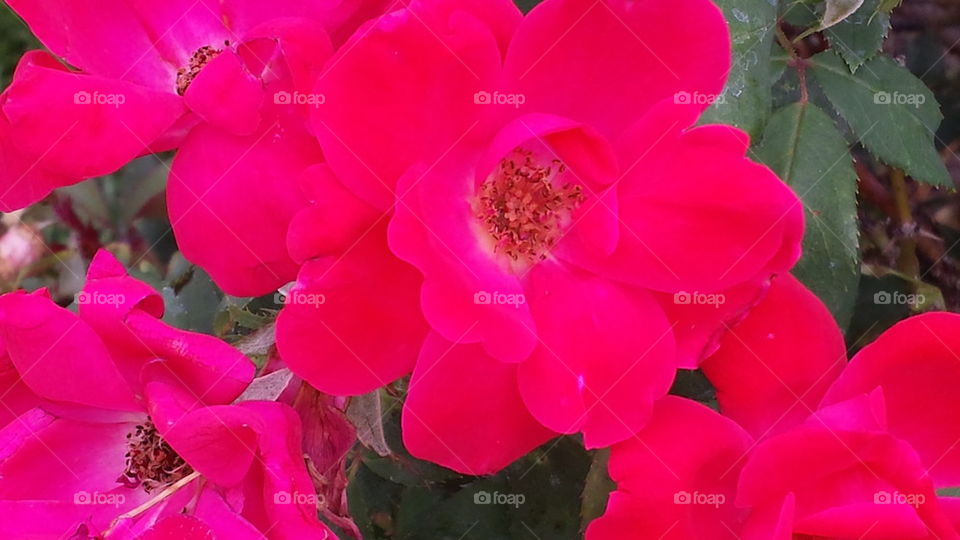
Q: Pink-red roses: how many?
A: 4